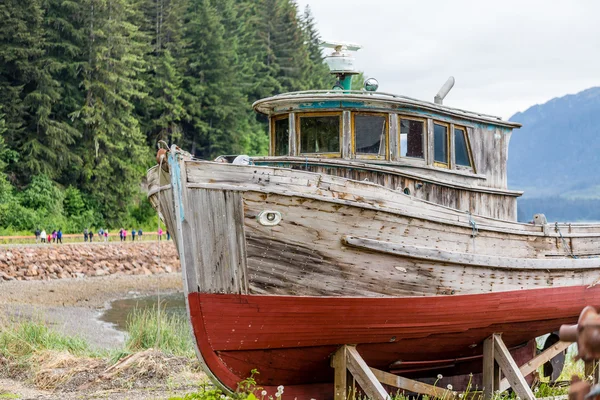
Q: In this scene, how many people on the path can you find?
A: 15